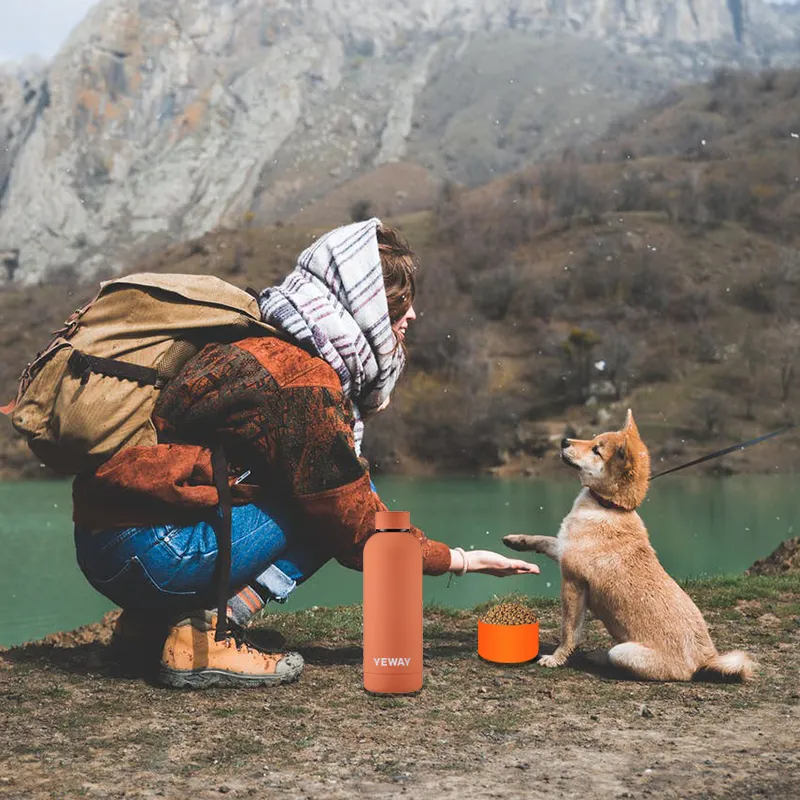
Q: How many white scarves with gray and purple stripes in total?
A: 1